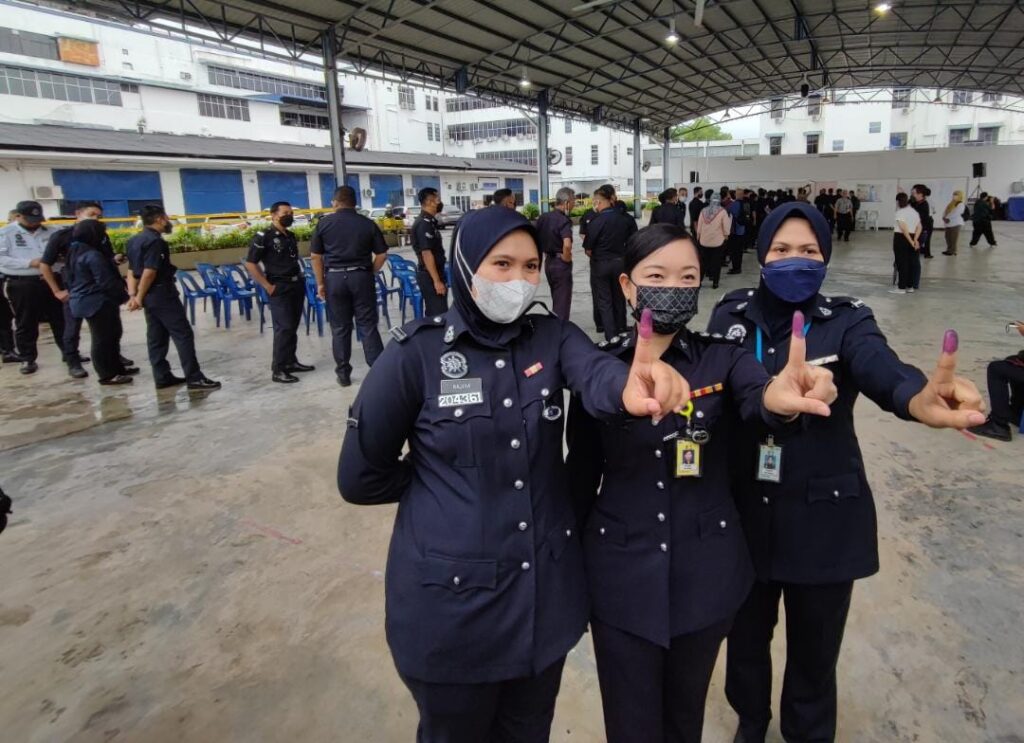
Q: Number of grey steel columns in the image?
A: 4